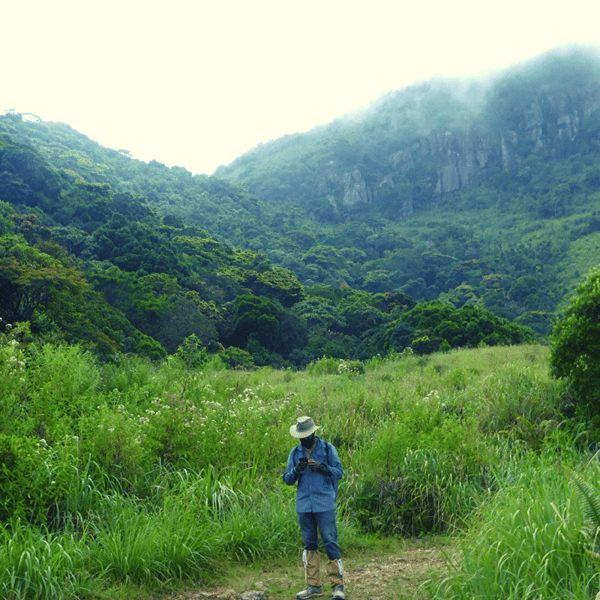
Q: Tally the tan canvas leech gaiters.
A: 2